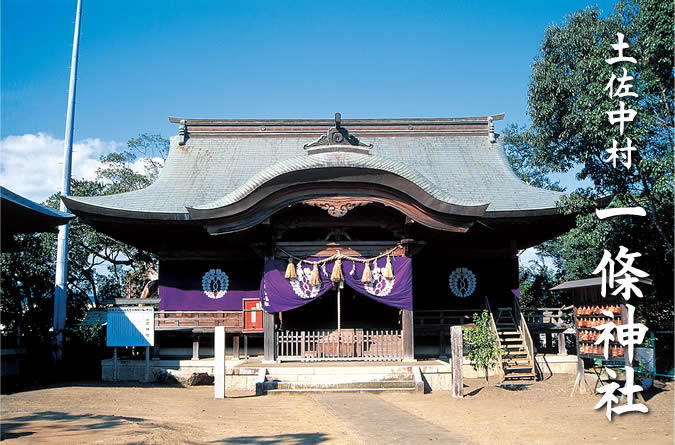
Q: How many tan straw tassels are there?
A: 5